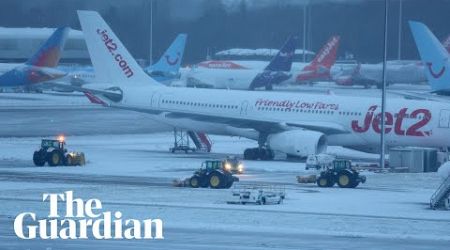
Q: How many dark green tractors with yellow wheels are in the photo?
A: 3